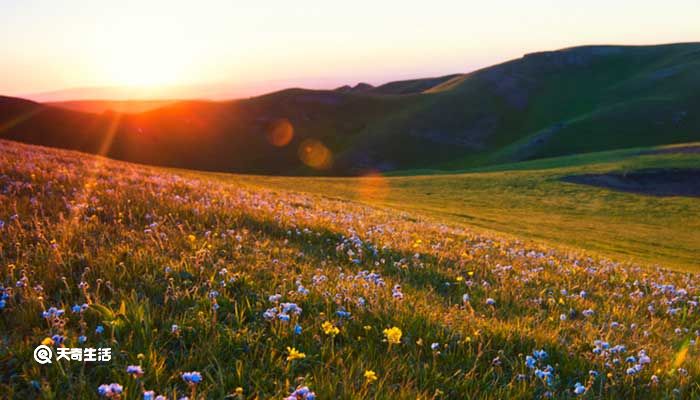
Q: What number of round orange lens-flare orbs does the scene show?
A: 3